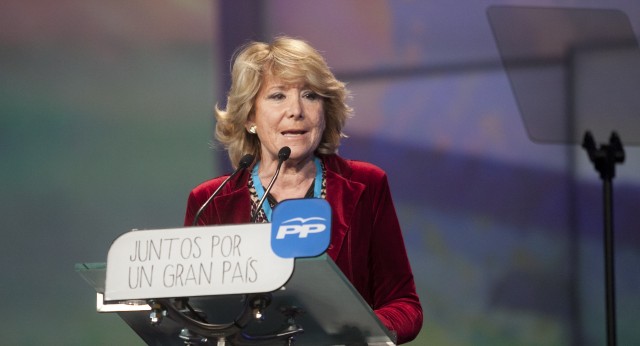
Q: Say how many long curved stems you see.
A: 2